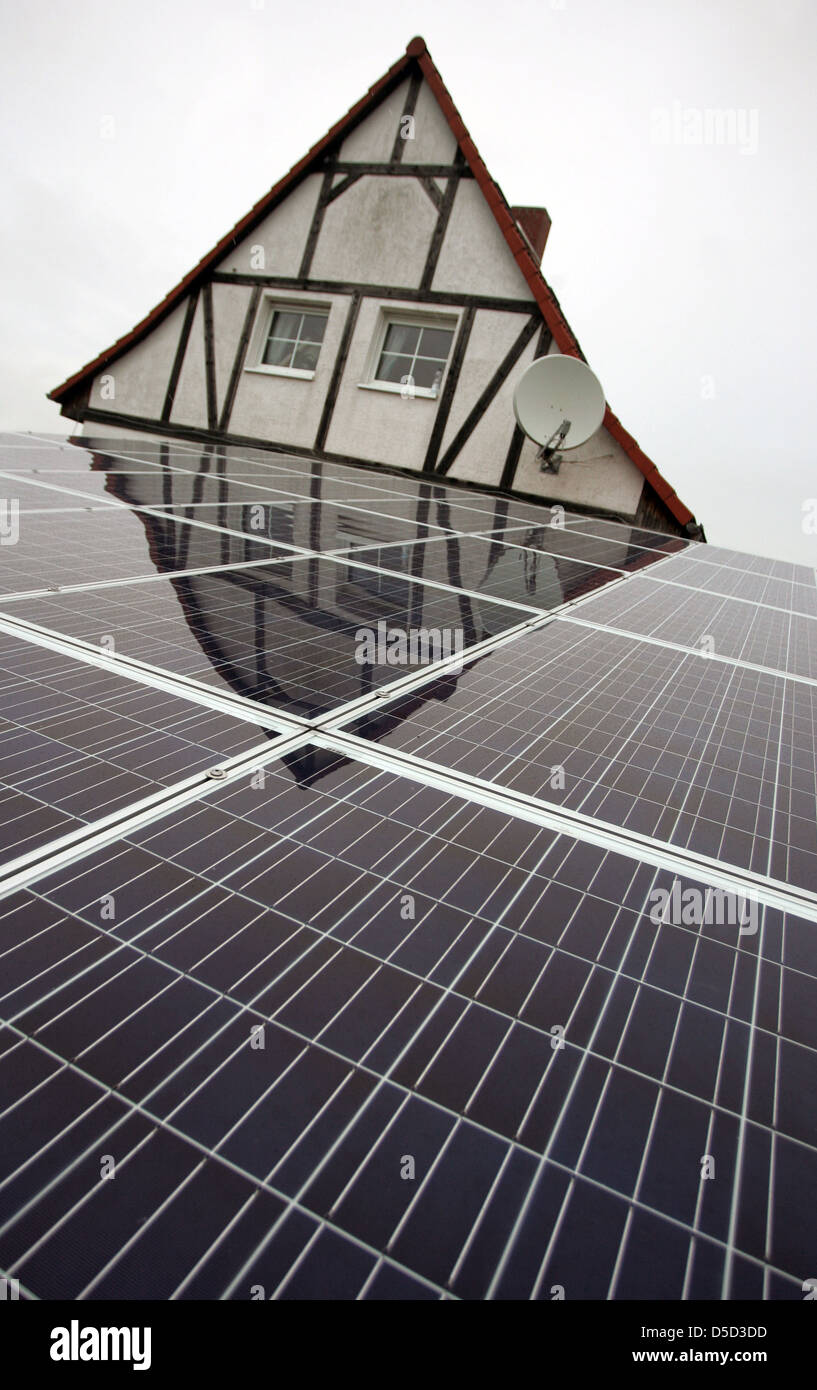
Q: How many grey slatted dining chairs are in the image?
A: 0